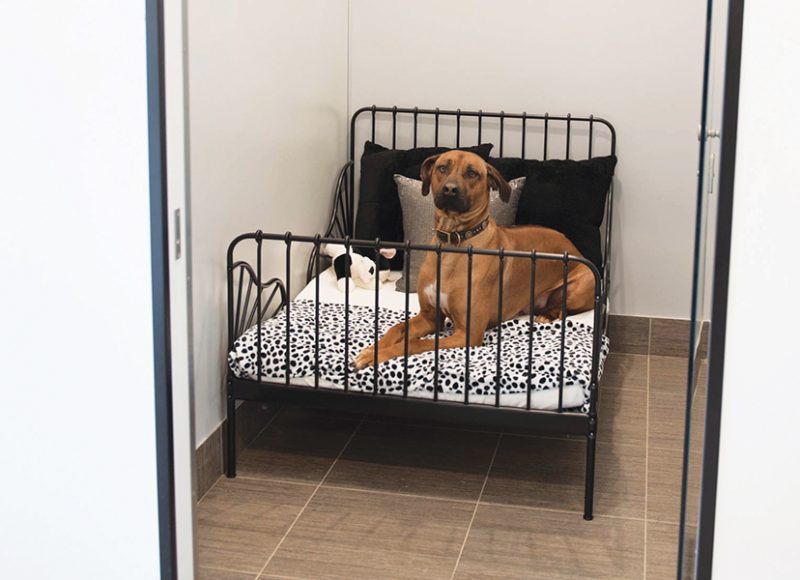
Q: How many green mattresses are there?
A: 0